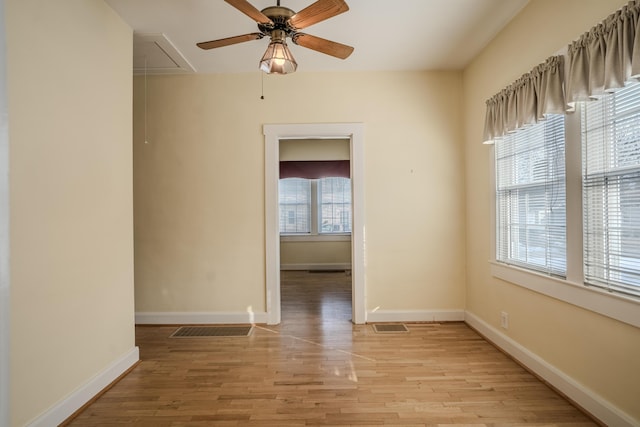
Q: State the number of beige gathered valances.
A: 2